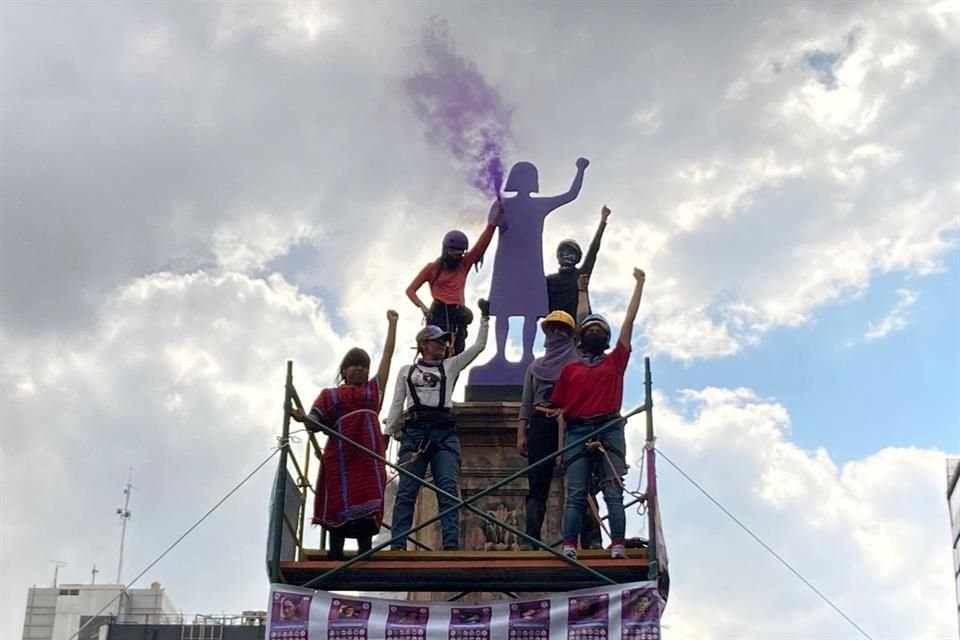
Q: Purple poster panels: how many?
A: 7